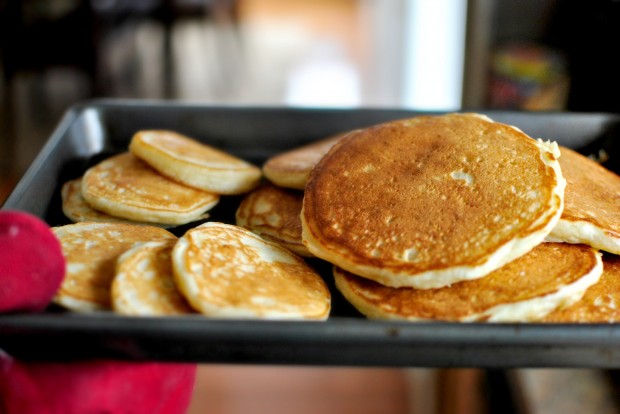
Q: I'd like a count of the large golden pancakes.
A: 4